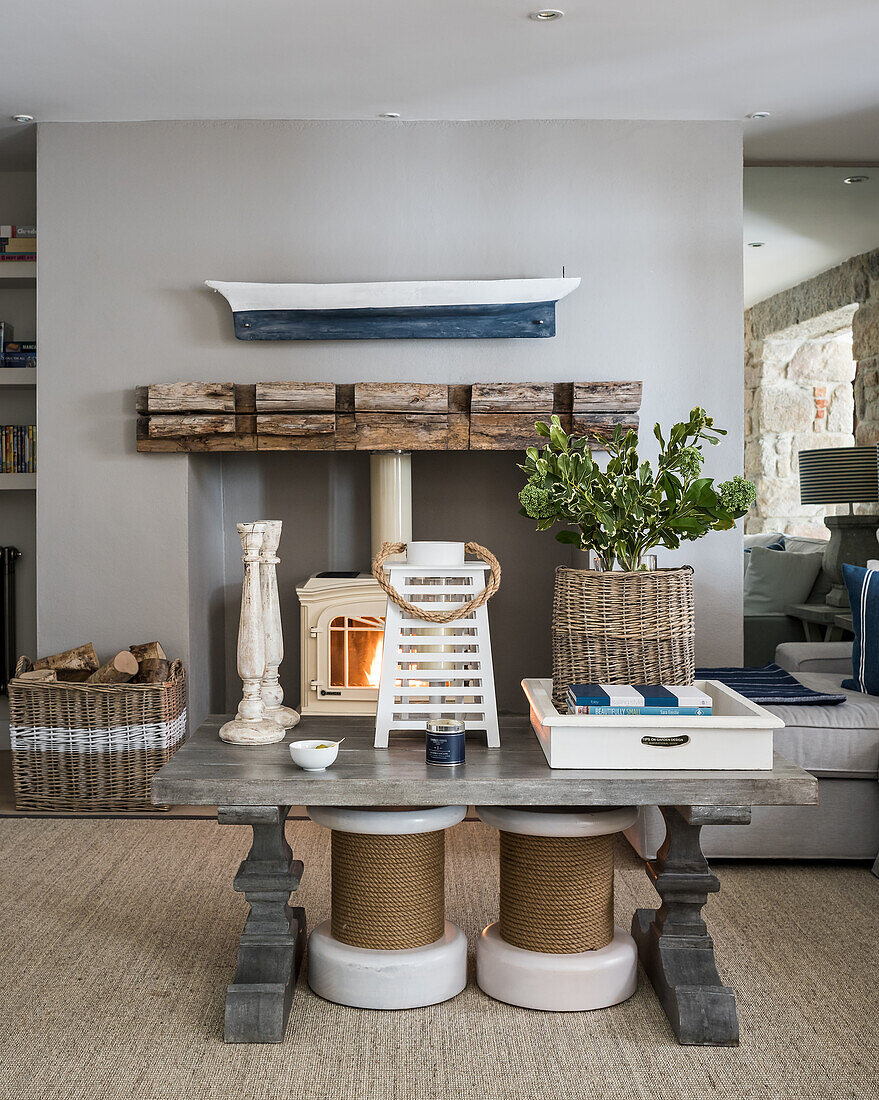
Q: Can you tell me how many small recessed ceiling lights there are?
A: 6